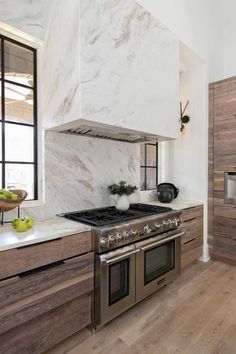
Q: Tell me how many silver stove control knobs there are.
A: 10